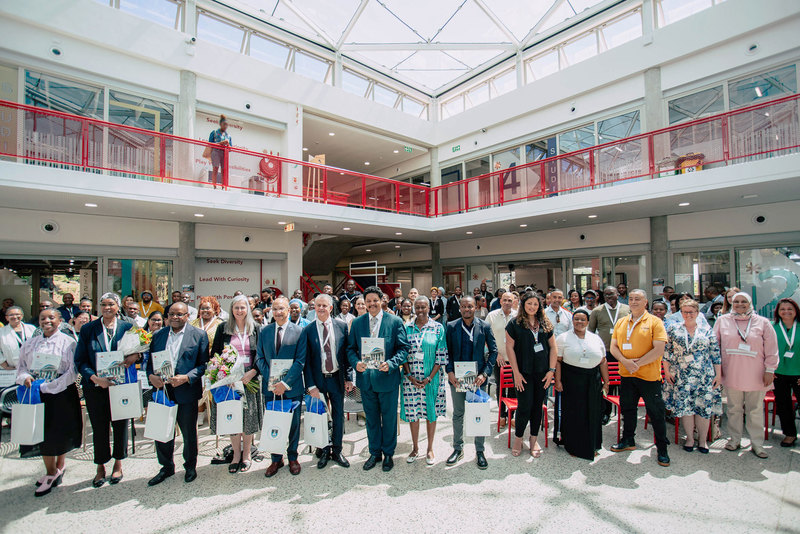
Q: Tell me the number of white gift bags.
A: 7